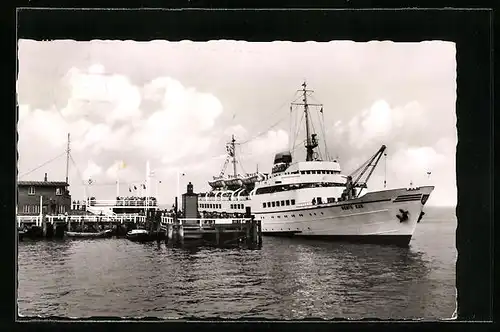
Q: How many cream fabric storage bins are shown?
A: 0